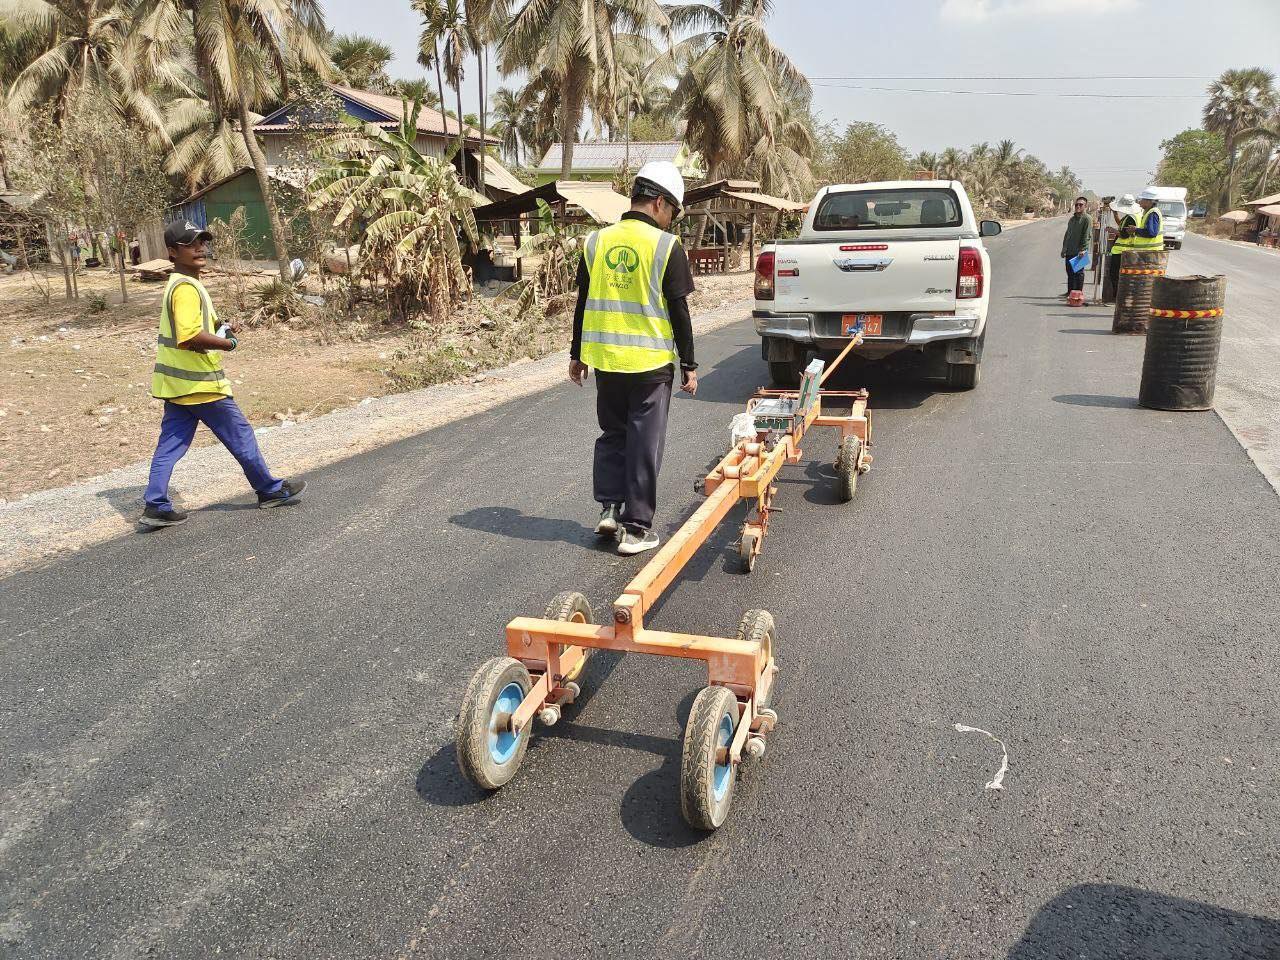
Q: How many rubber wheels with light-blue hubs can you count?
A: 2